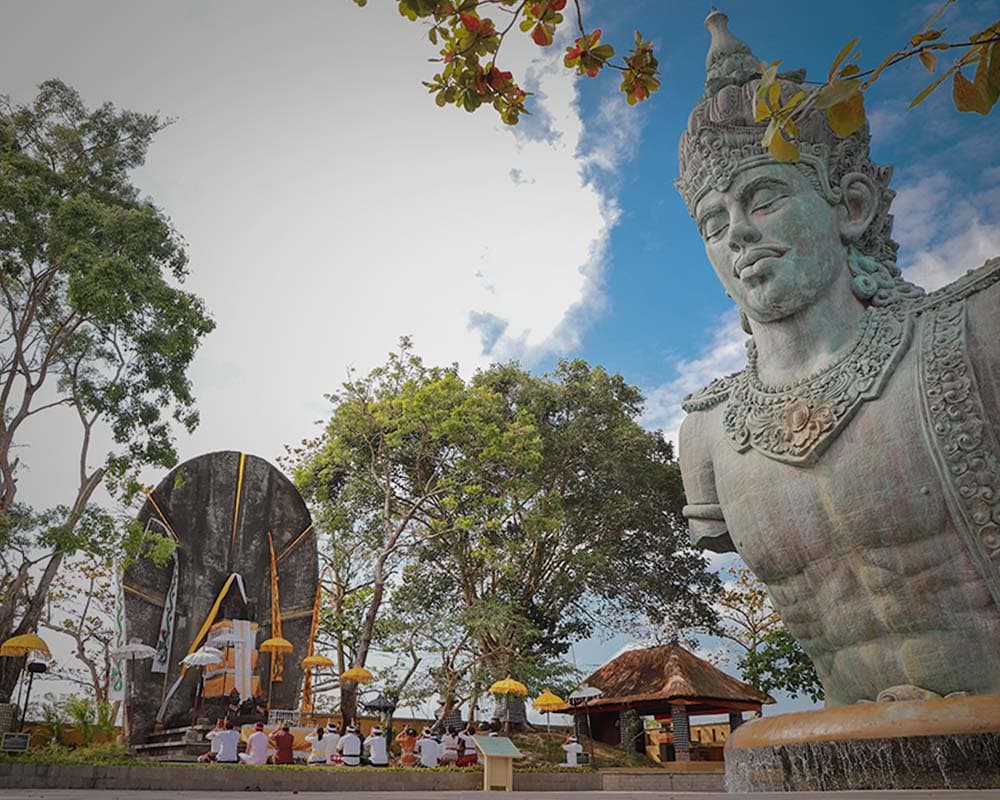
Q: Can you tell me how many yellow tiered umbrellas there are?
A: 6